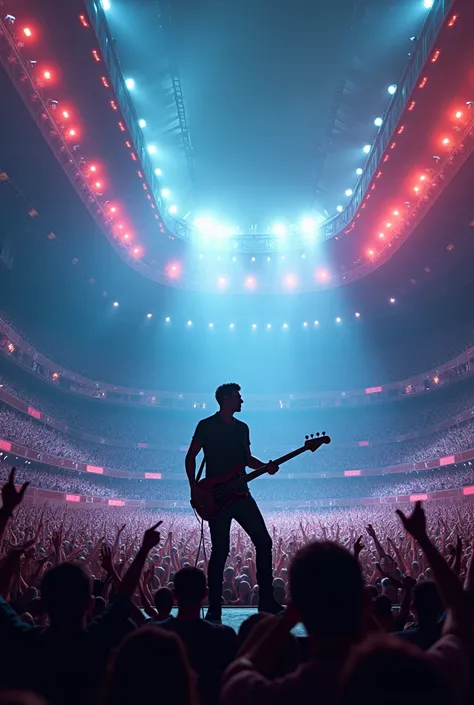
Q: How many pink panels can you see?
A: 13